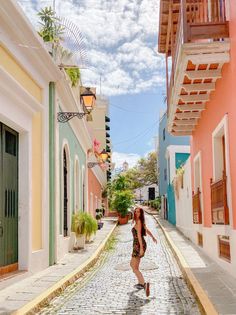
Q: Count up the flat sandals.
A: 2